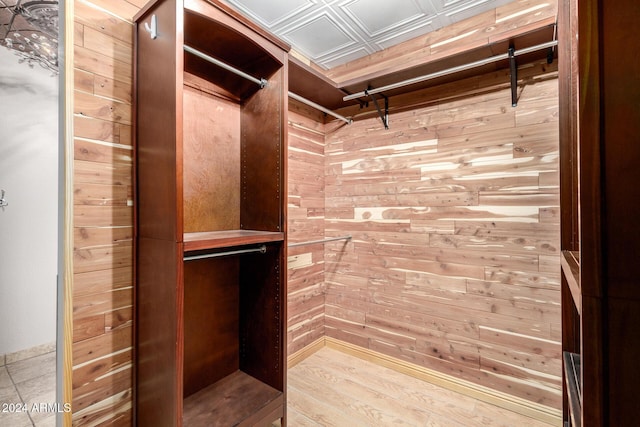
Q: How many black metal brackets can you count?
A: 2